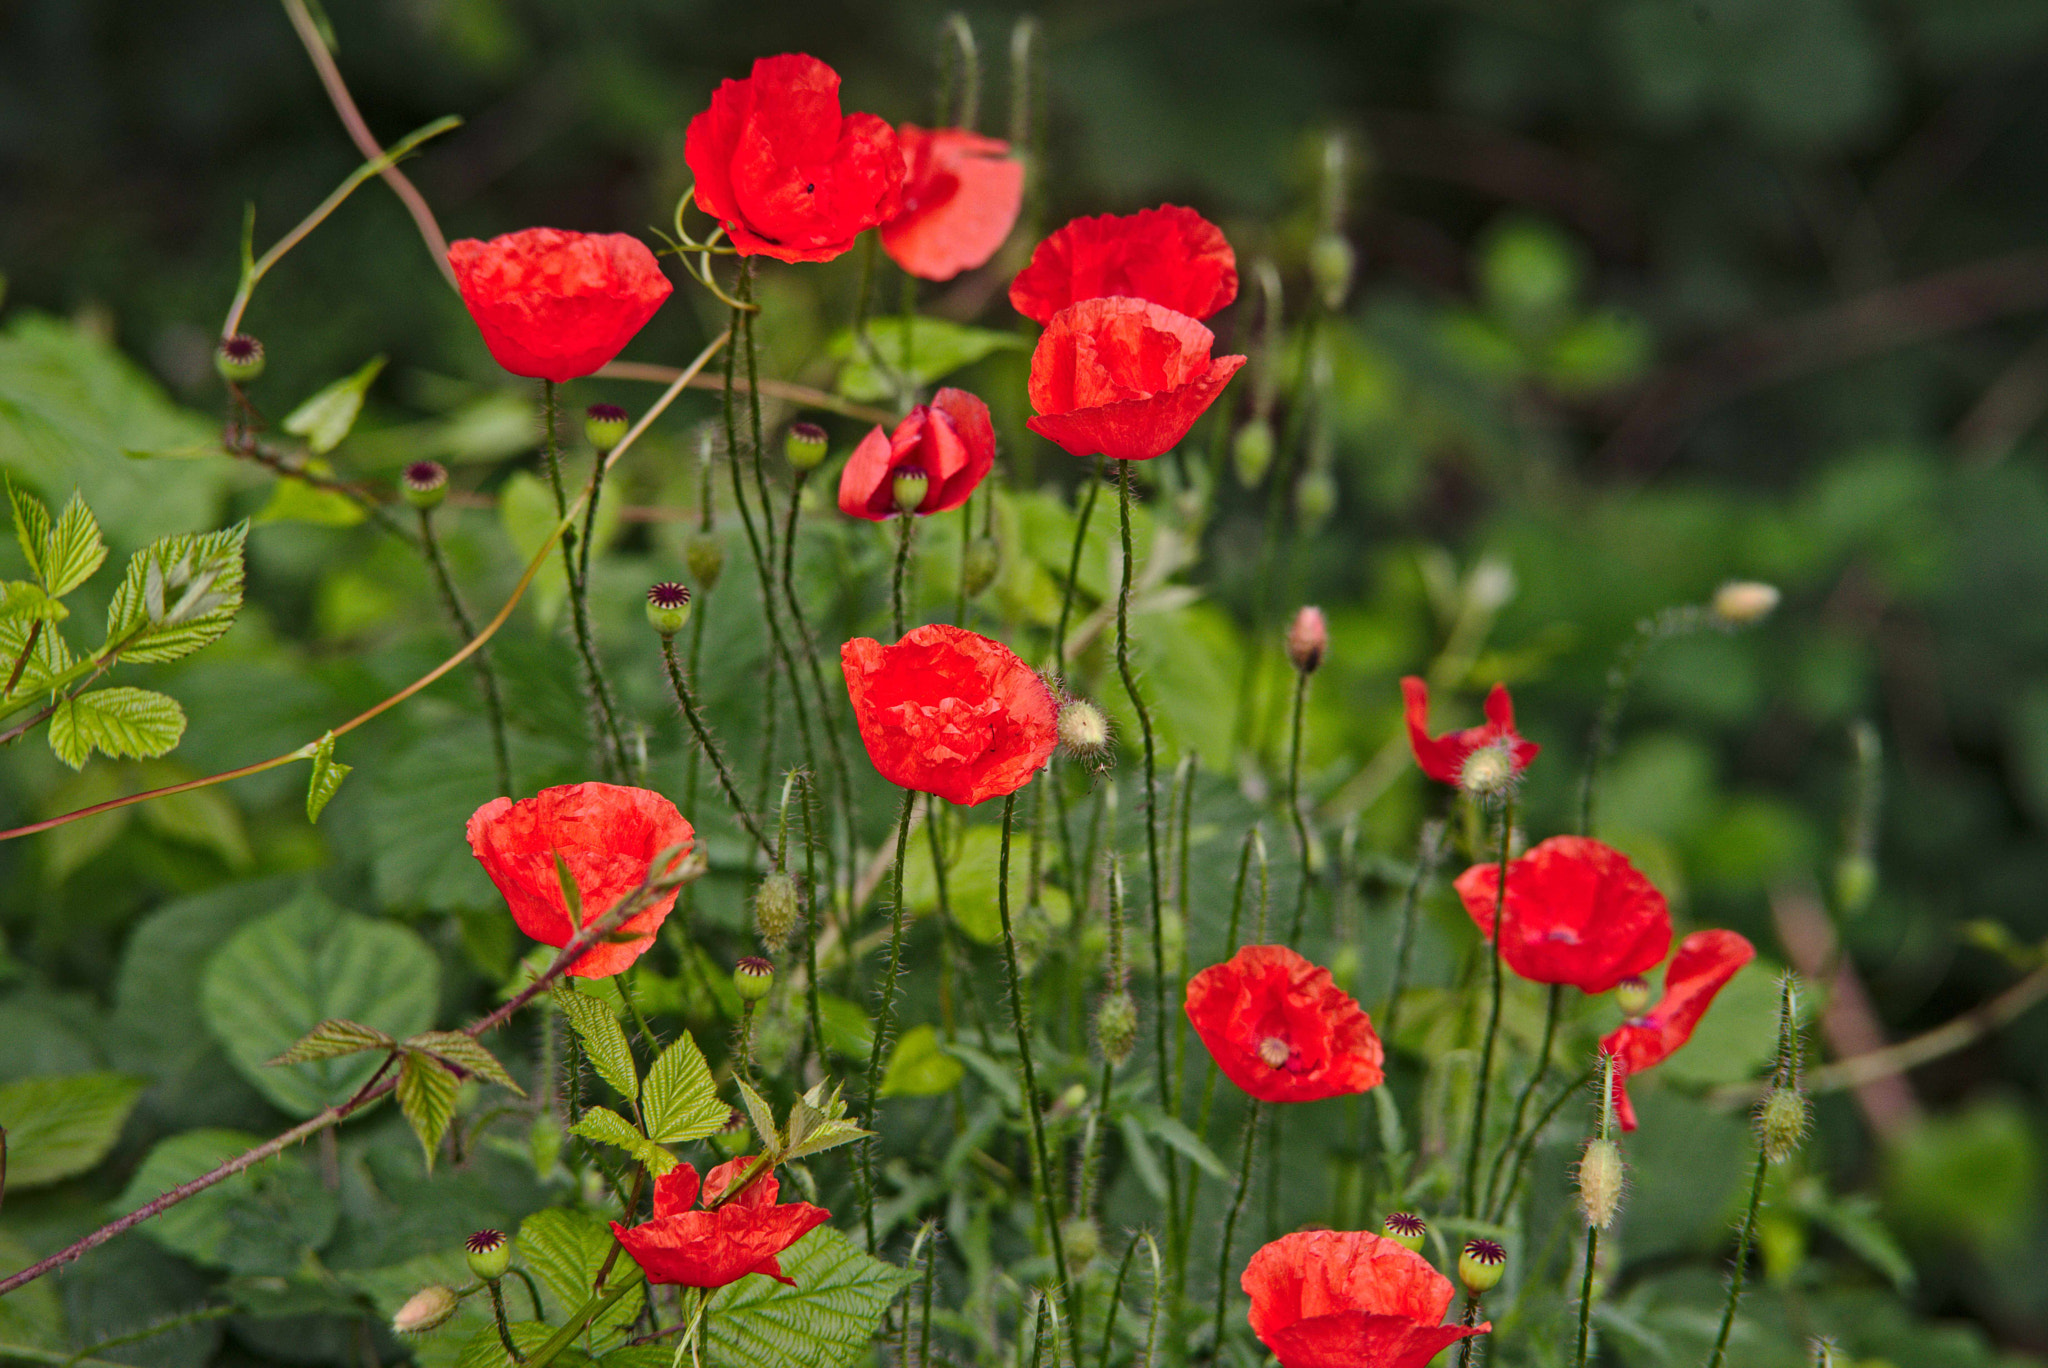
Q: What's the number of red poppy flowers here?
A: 14